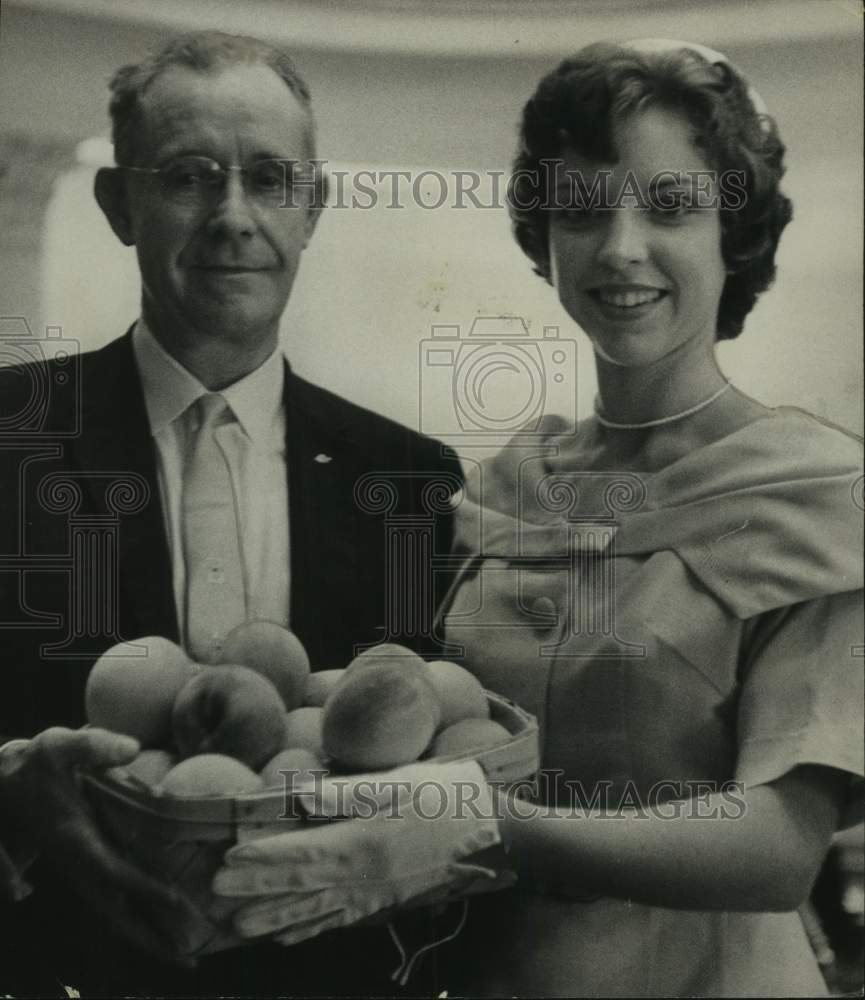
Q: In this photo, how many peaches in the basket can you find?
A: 12